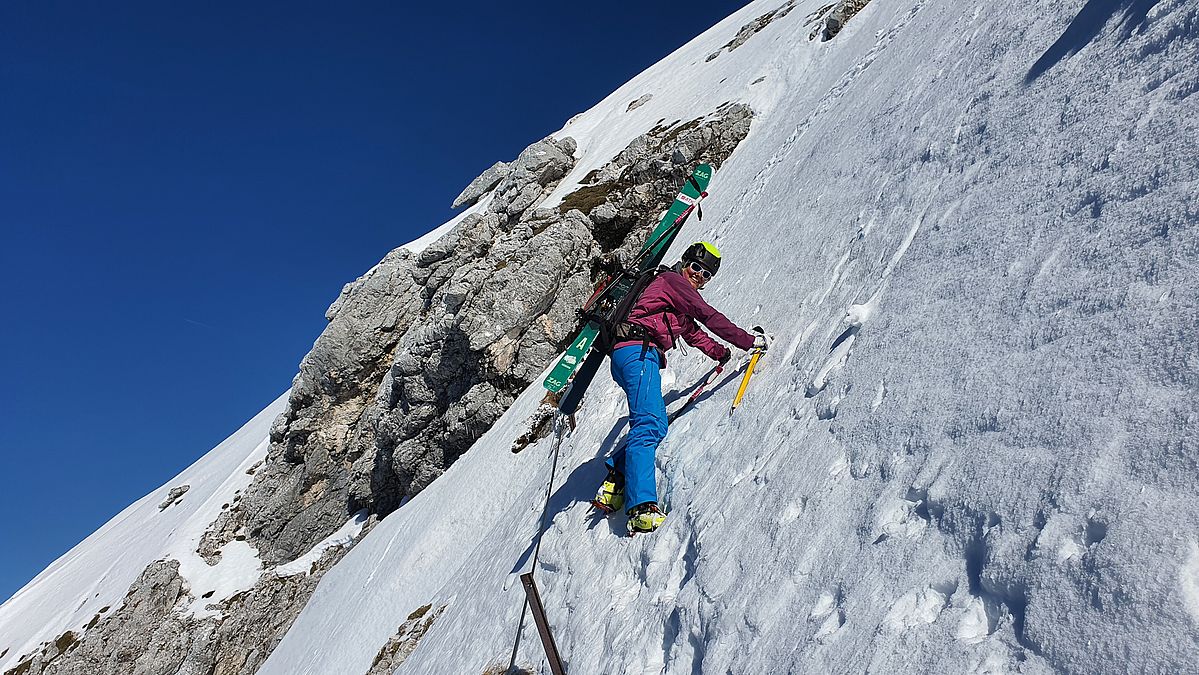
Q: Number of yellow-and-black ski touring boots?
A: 2